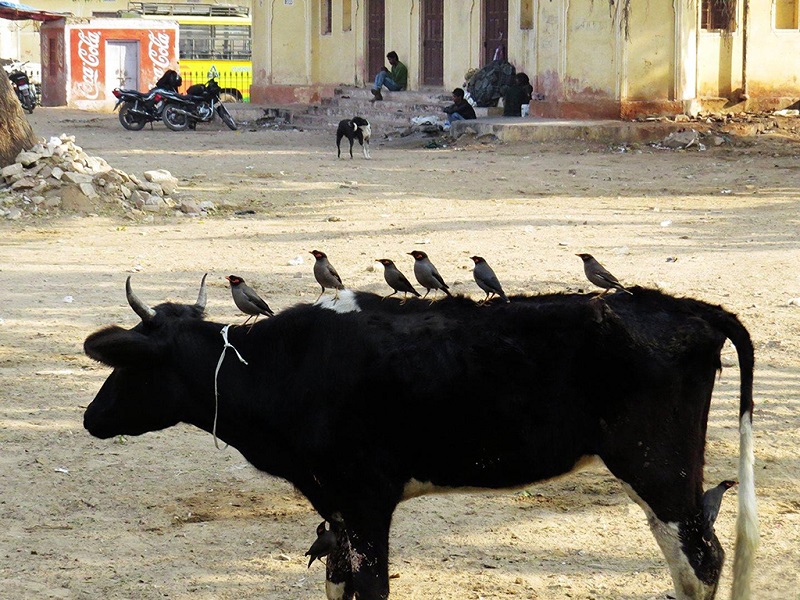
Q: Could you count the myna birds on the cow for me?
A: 8